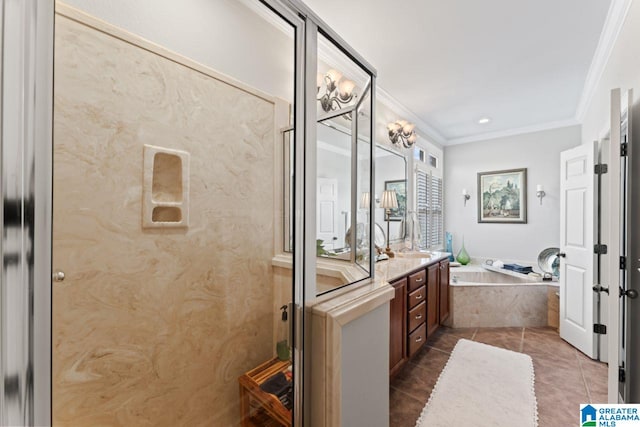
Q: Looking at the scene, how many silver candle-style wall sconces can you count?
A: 2